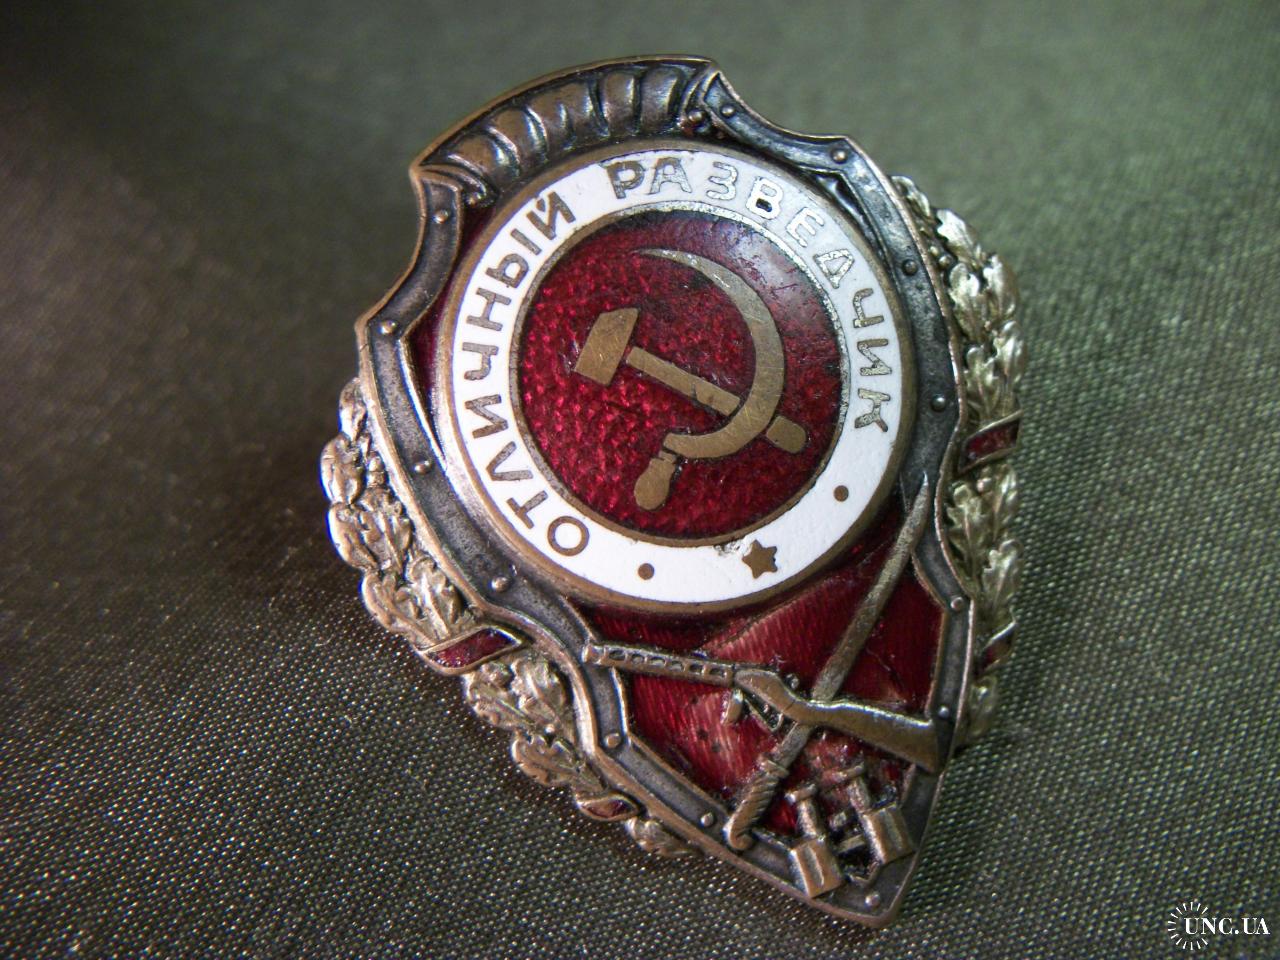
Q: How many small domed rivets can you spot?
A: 13